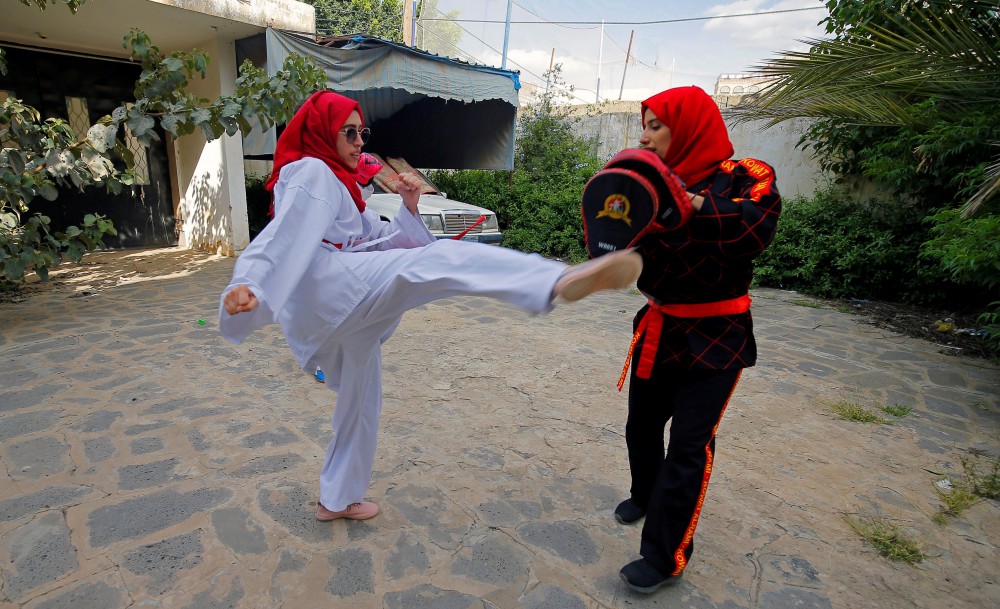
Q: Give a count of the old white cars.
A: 1